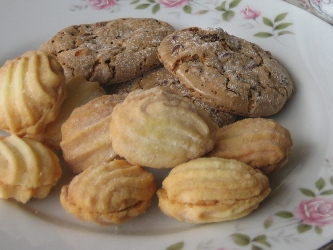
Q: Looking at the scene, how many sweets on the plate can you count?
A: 11